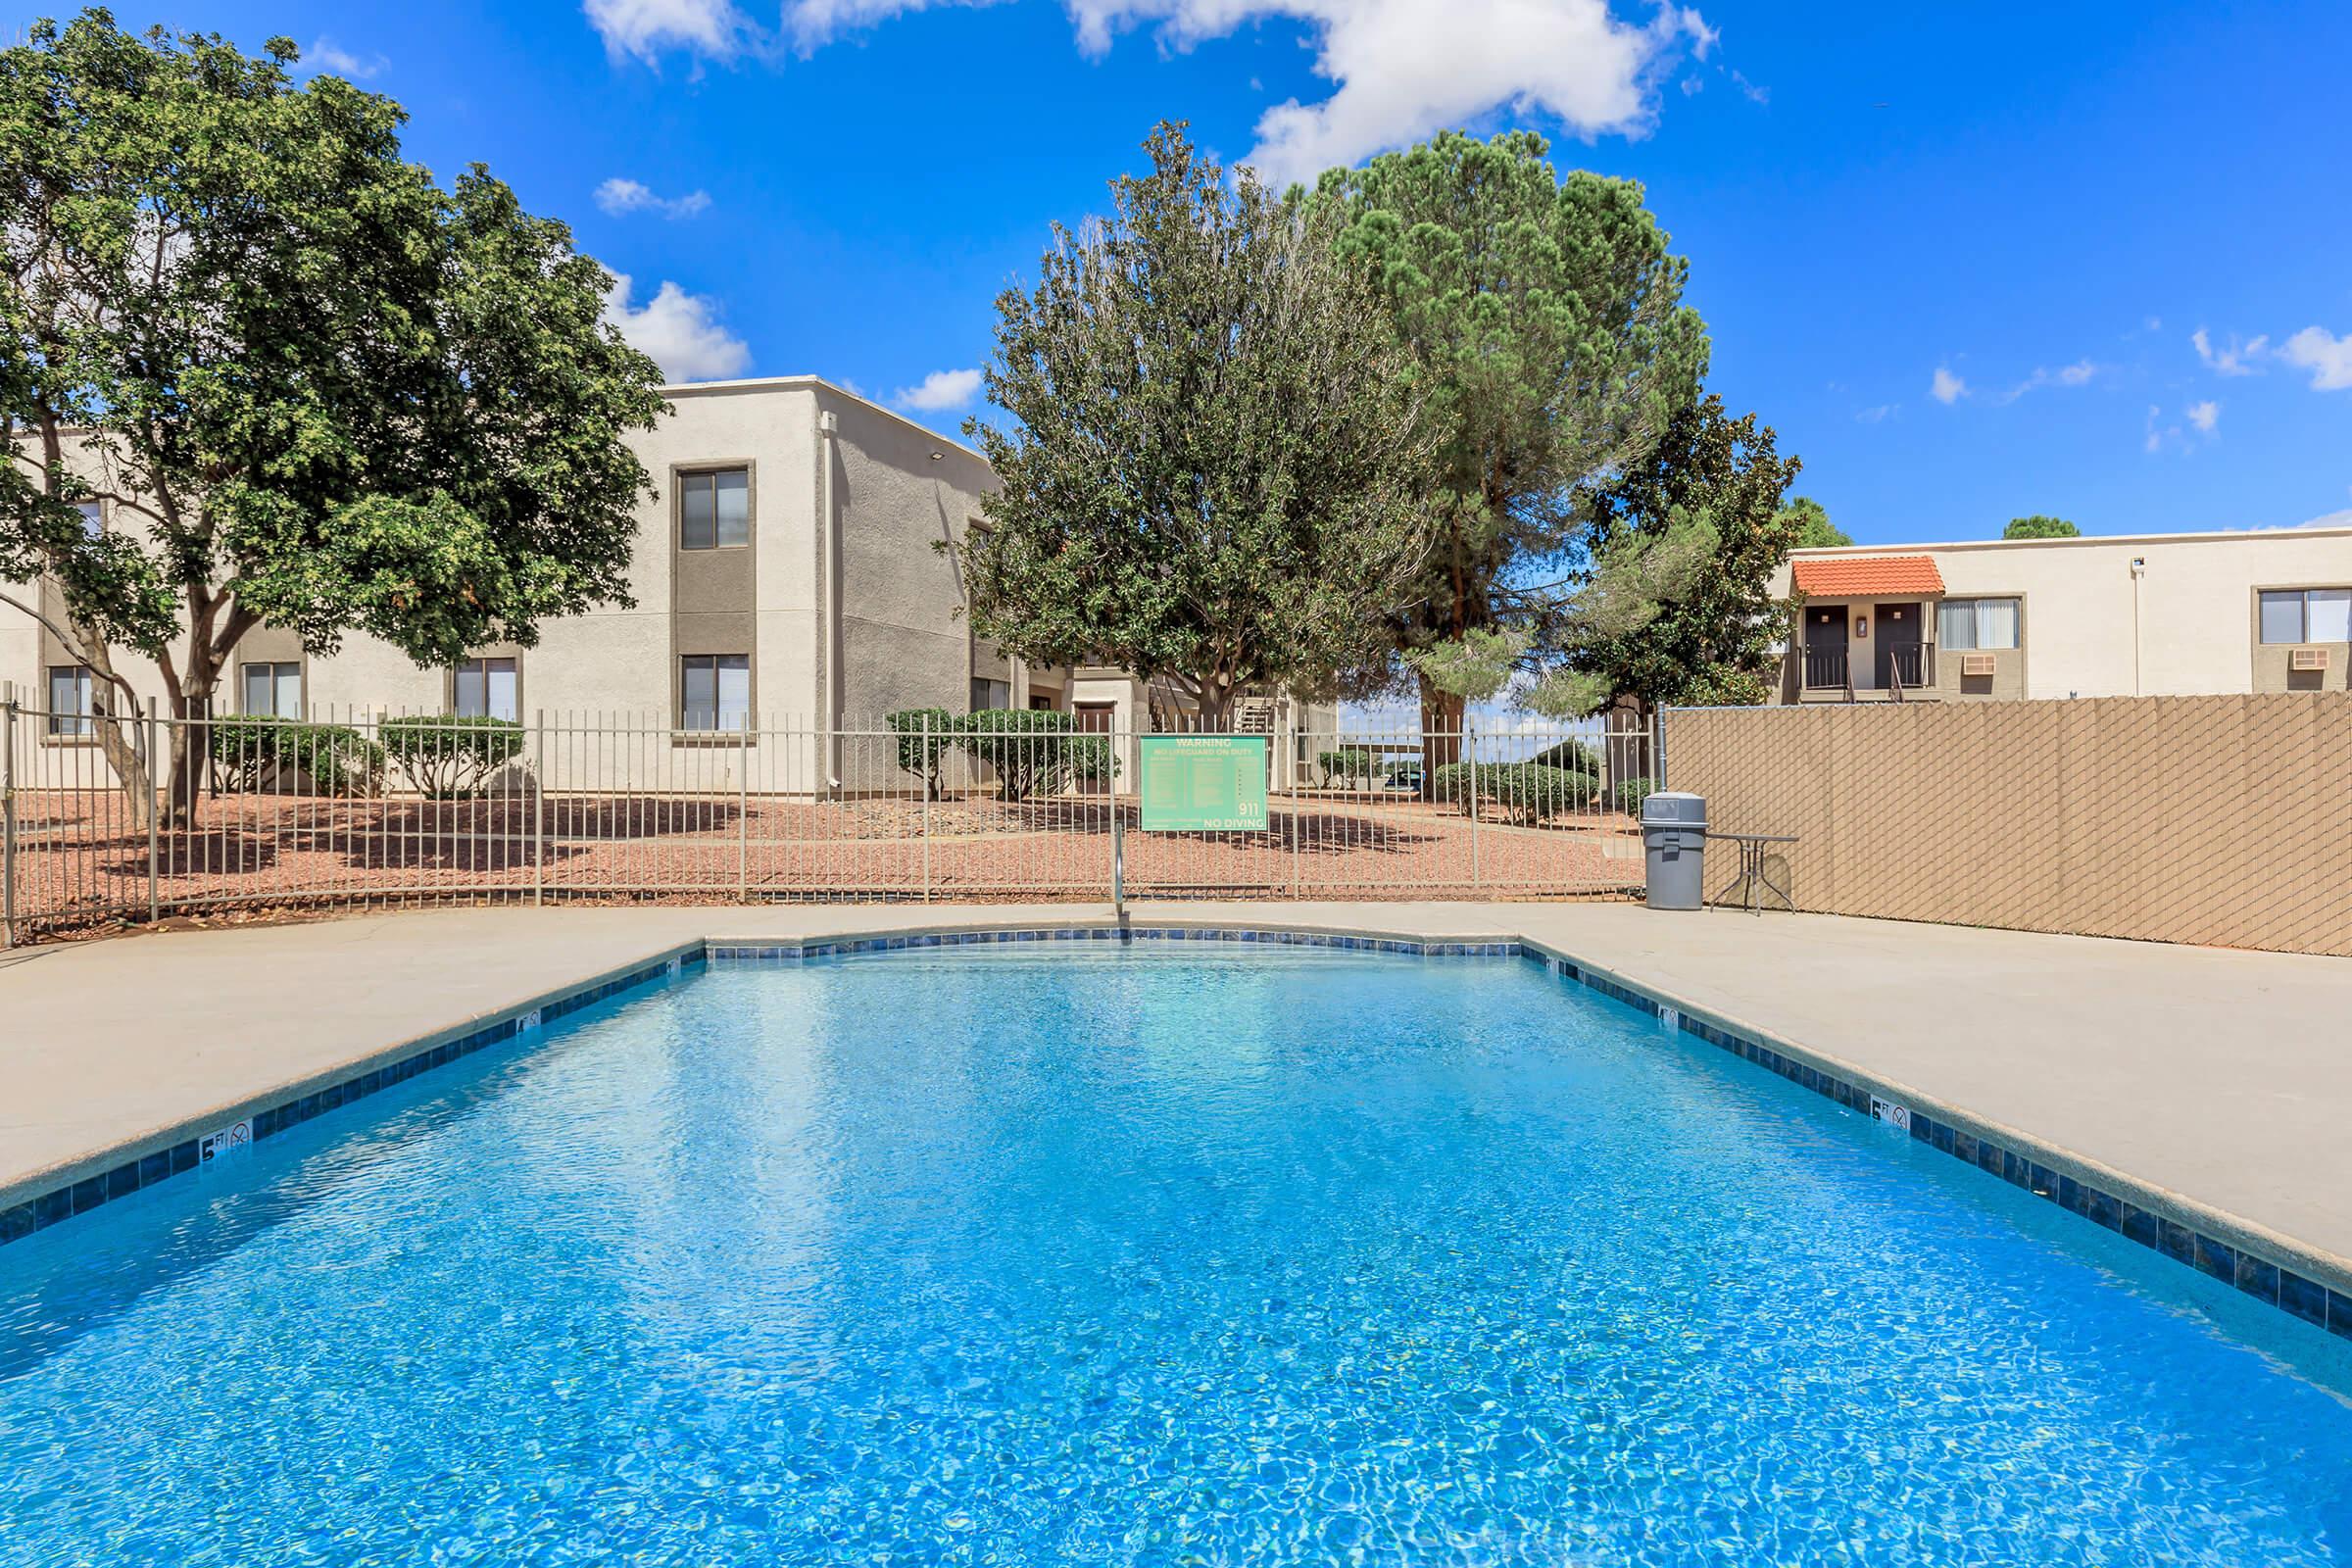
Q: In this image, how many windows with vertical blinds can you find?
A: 1